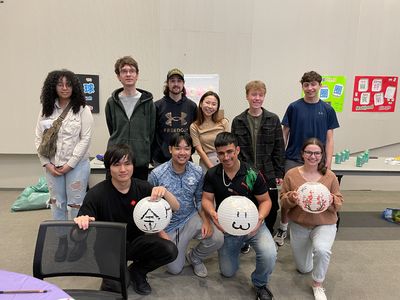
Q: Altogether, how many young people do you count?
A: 10